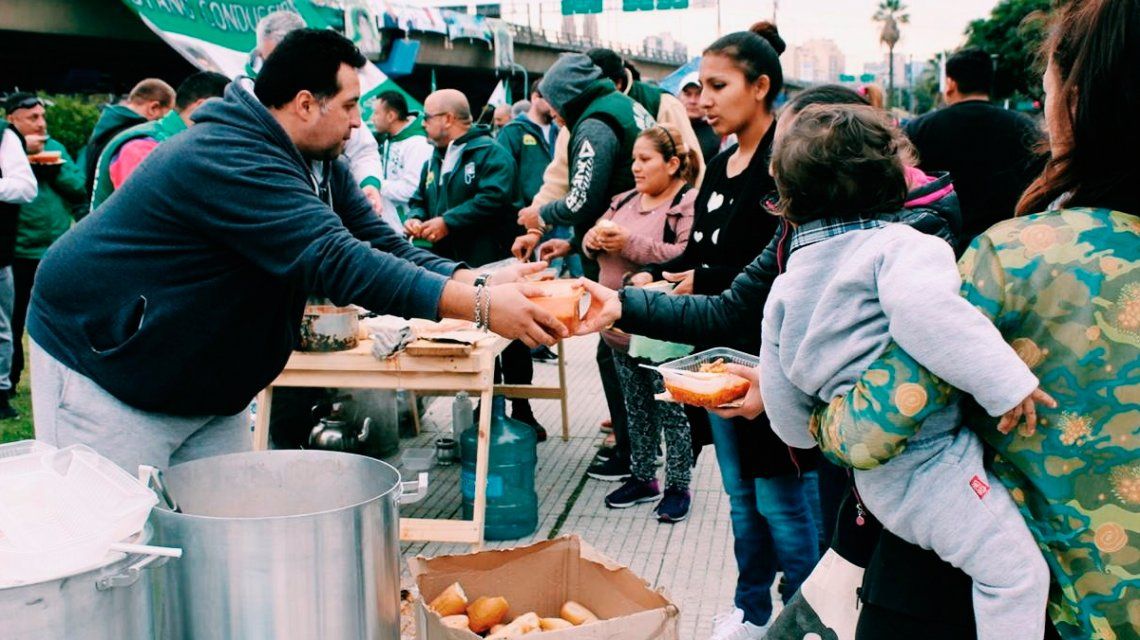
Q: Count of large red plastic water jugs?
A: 0